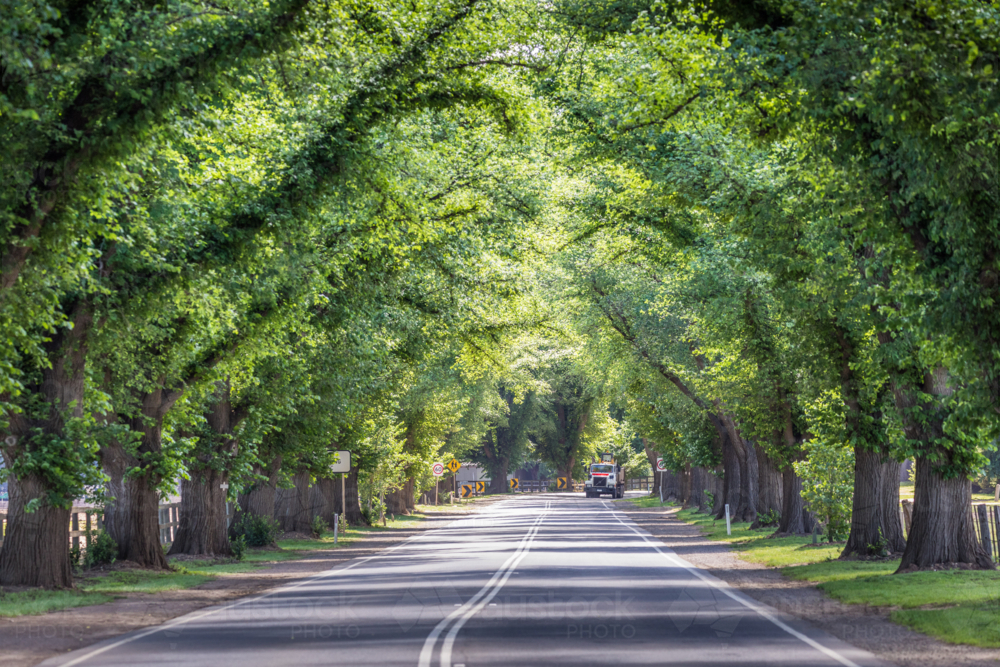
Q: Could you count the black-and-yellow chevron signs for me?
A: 4